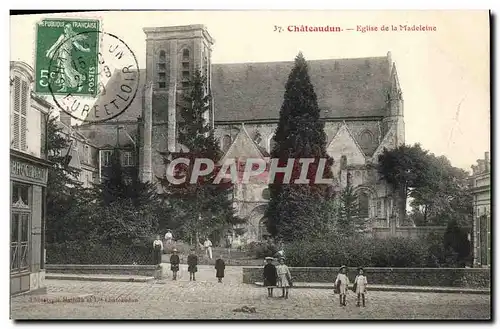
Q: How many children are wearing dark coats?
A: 4